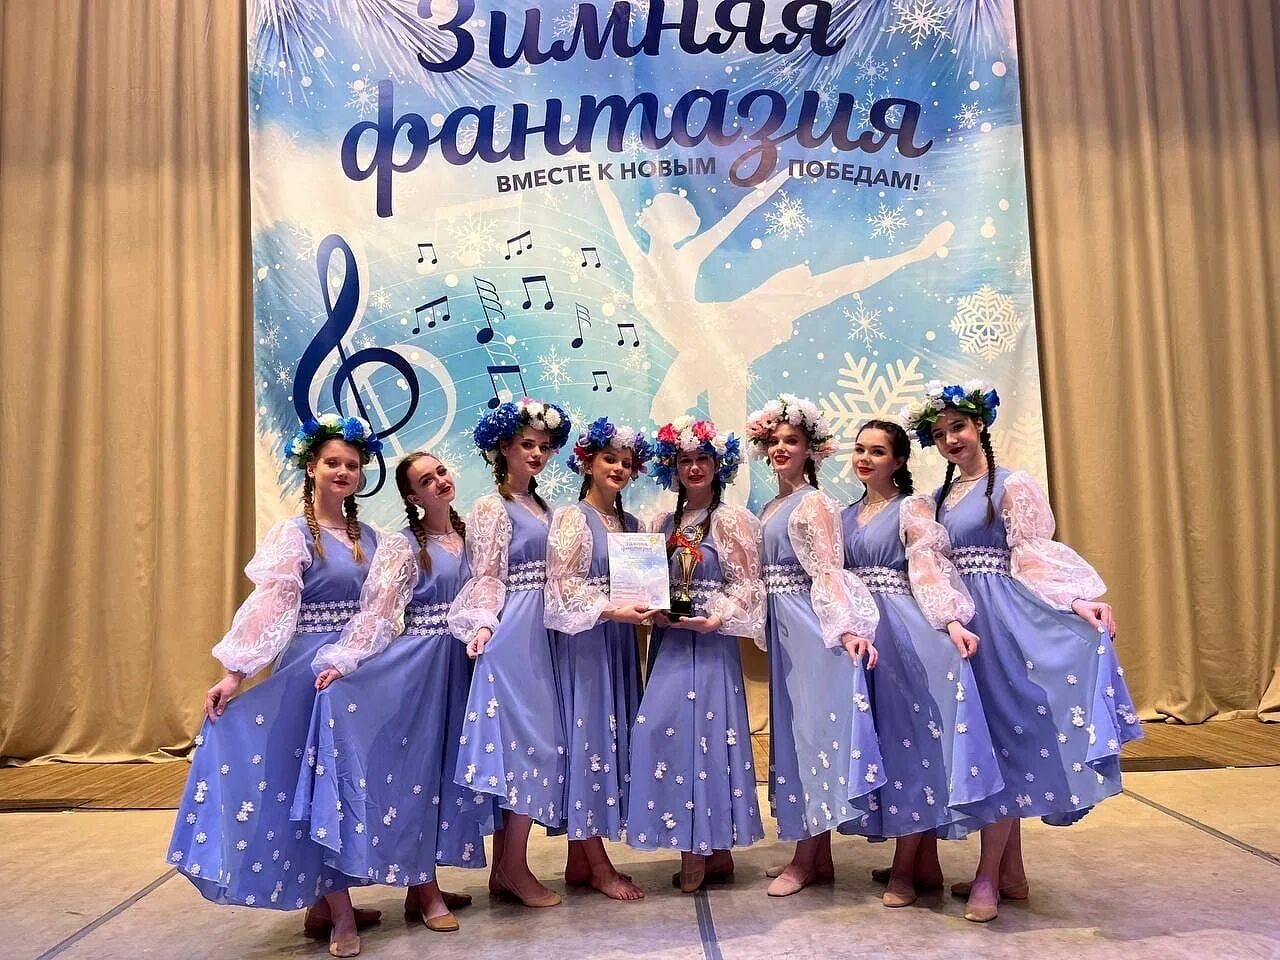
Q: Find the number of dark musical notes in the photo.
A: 10